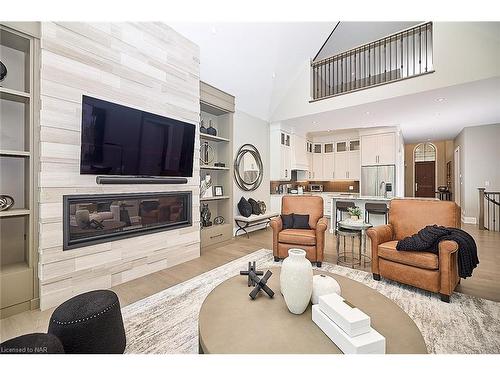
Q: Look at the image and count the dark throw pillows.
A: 4